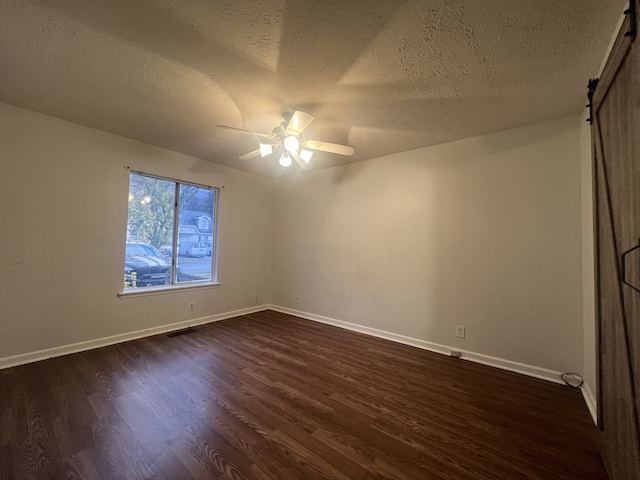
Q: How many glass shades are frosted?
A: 4